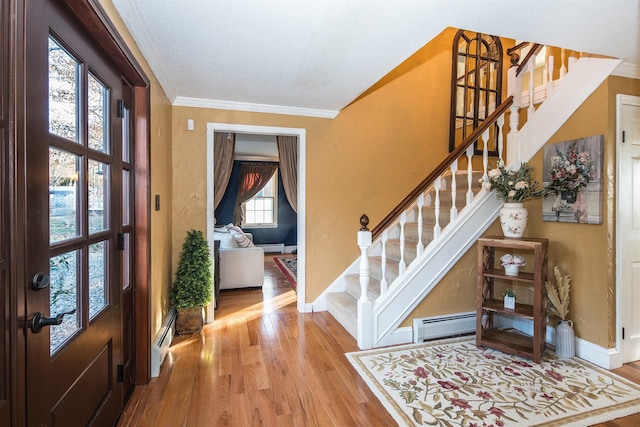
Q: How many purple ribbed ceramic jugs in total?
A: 0